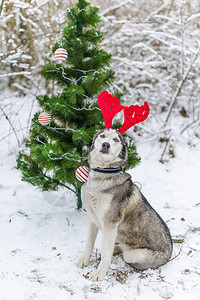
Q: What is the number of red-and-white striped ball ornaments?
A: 3